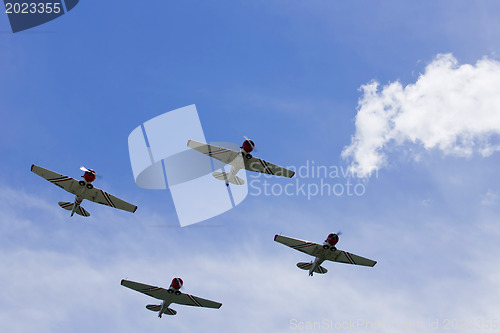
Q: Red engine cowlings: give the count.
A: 4